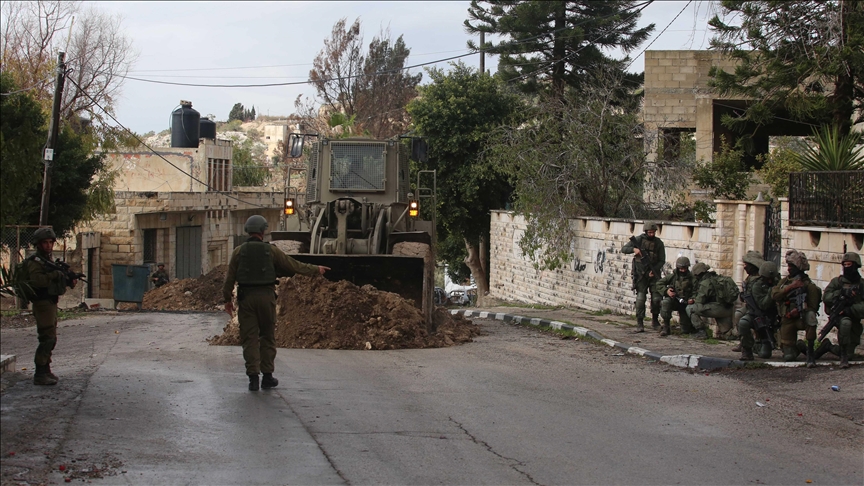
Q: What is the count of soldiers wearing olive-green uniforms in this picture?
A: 10